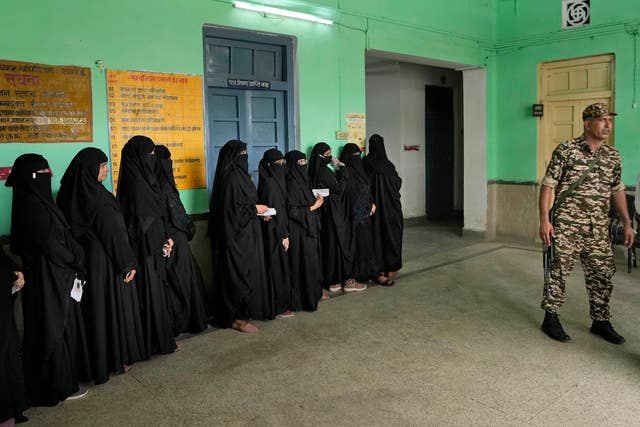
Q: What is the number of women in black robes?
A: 11